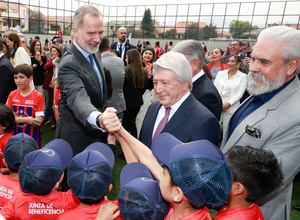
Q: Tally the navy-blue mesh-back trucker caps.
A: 5